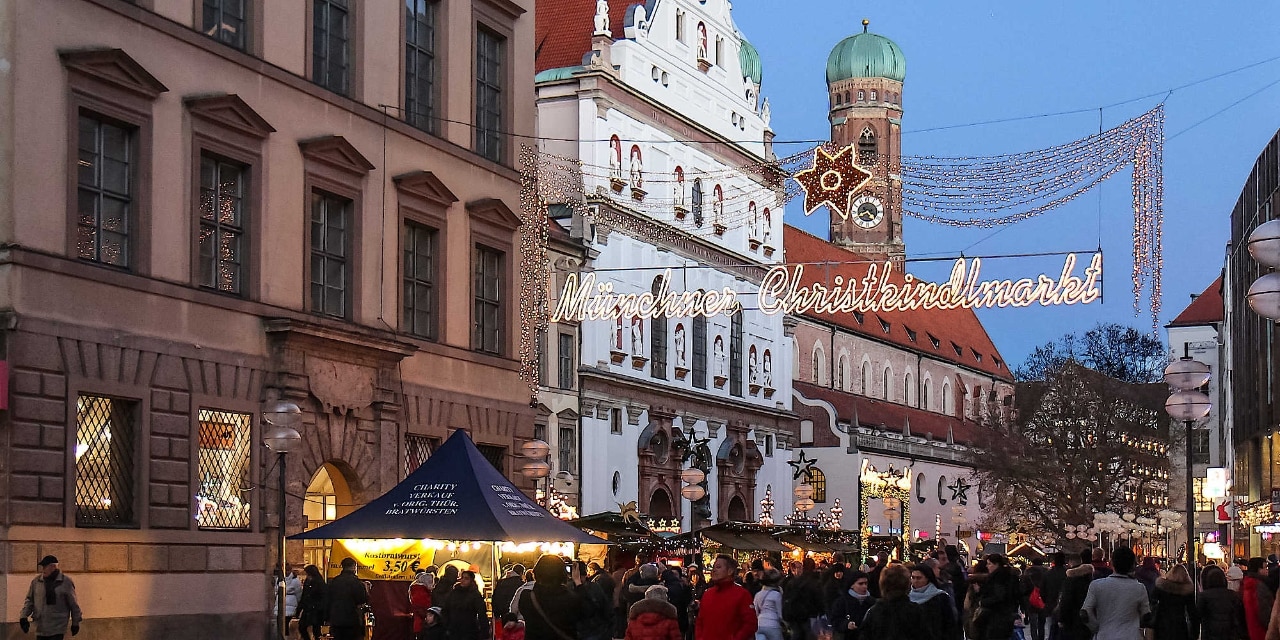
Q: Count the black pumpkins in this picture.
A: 0